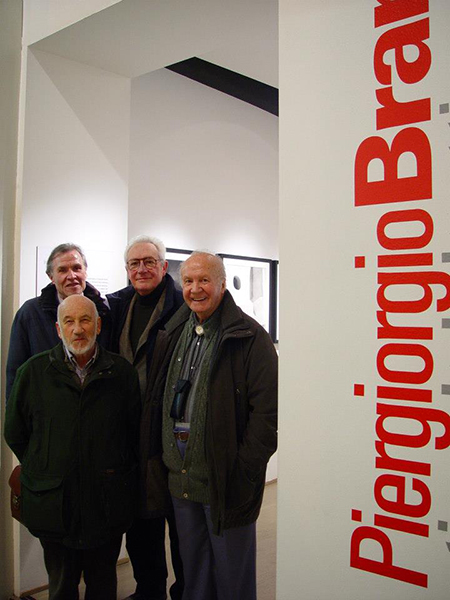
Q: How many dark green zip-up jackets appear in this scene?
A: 1